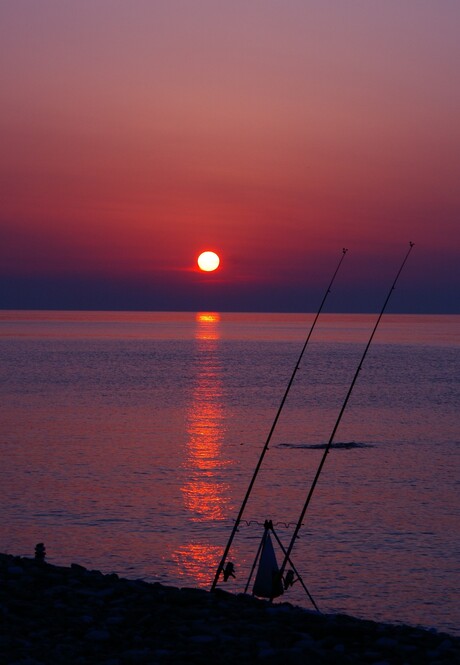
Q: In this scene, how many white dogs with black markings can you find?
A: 0